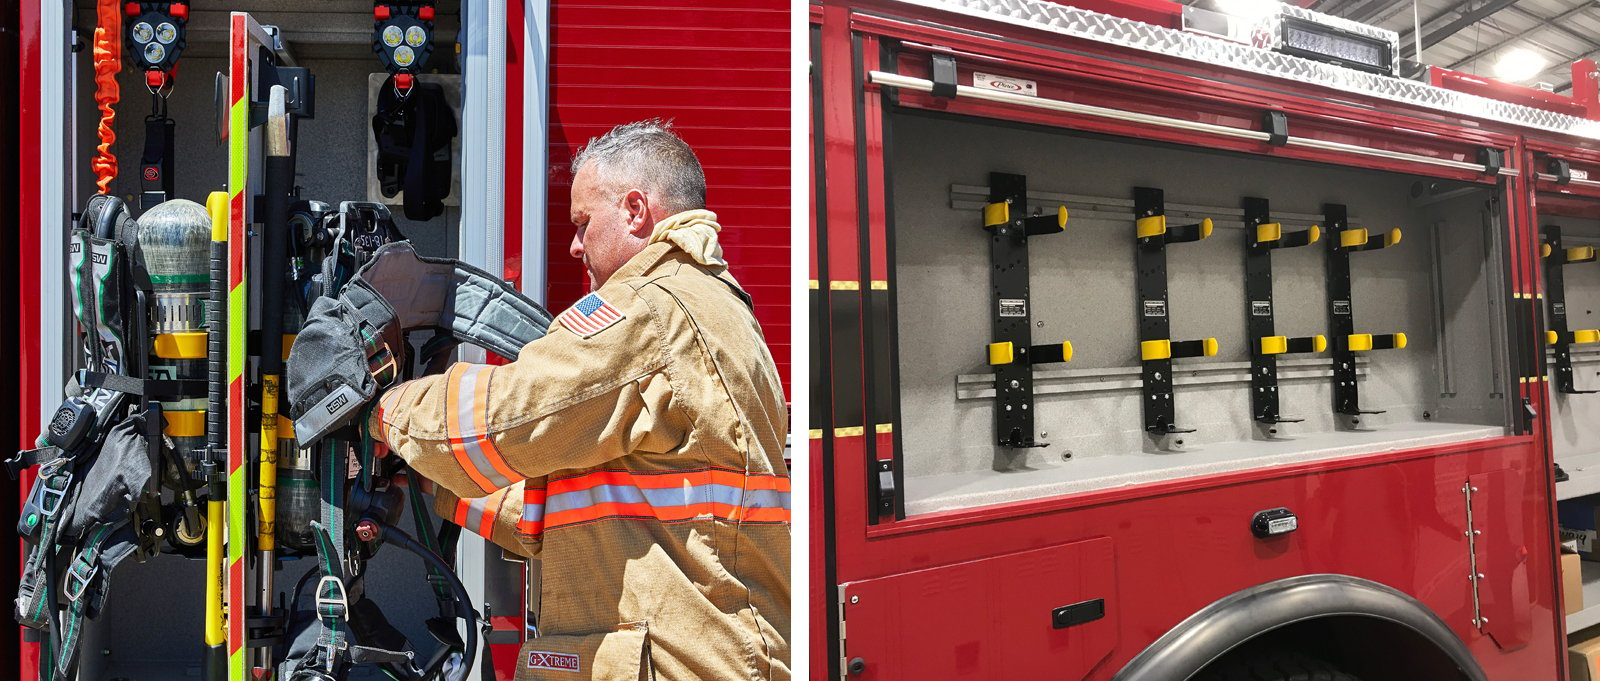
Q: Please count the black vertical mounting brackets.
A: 5